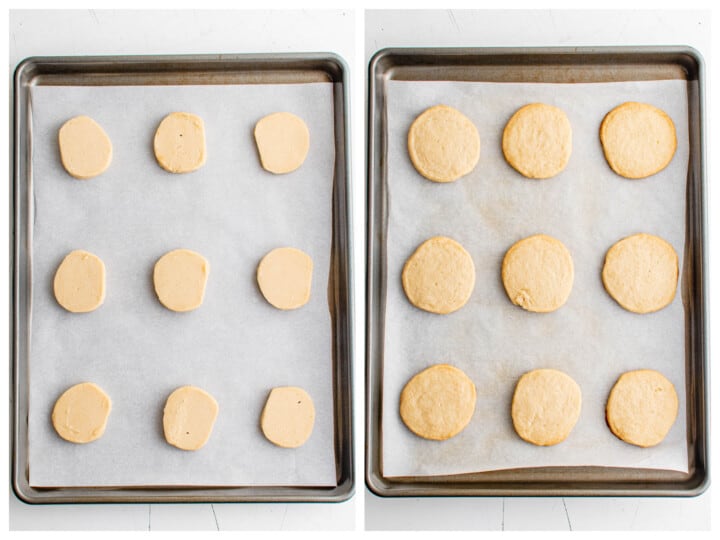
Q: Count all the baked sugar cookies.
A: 9